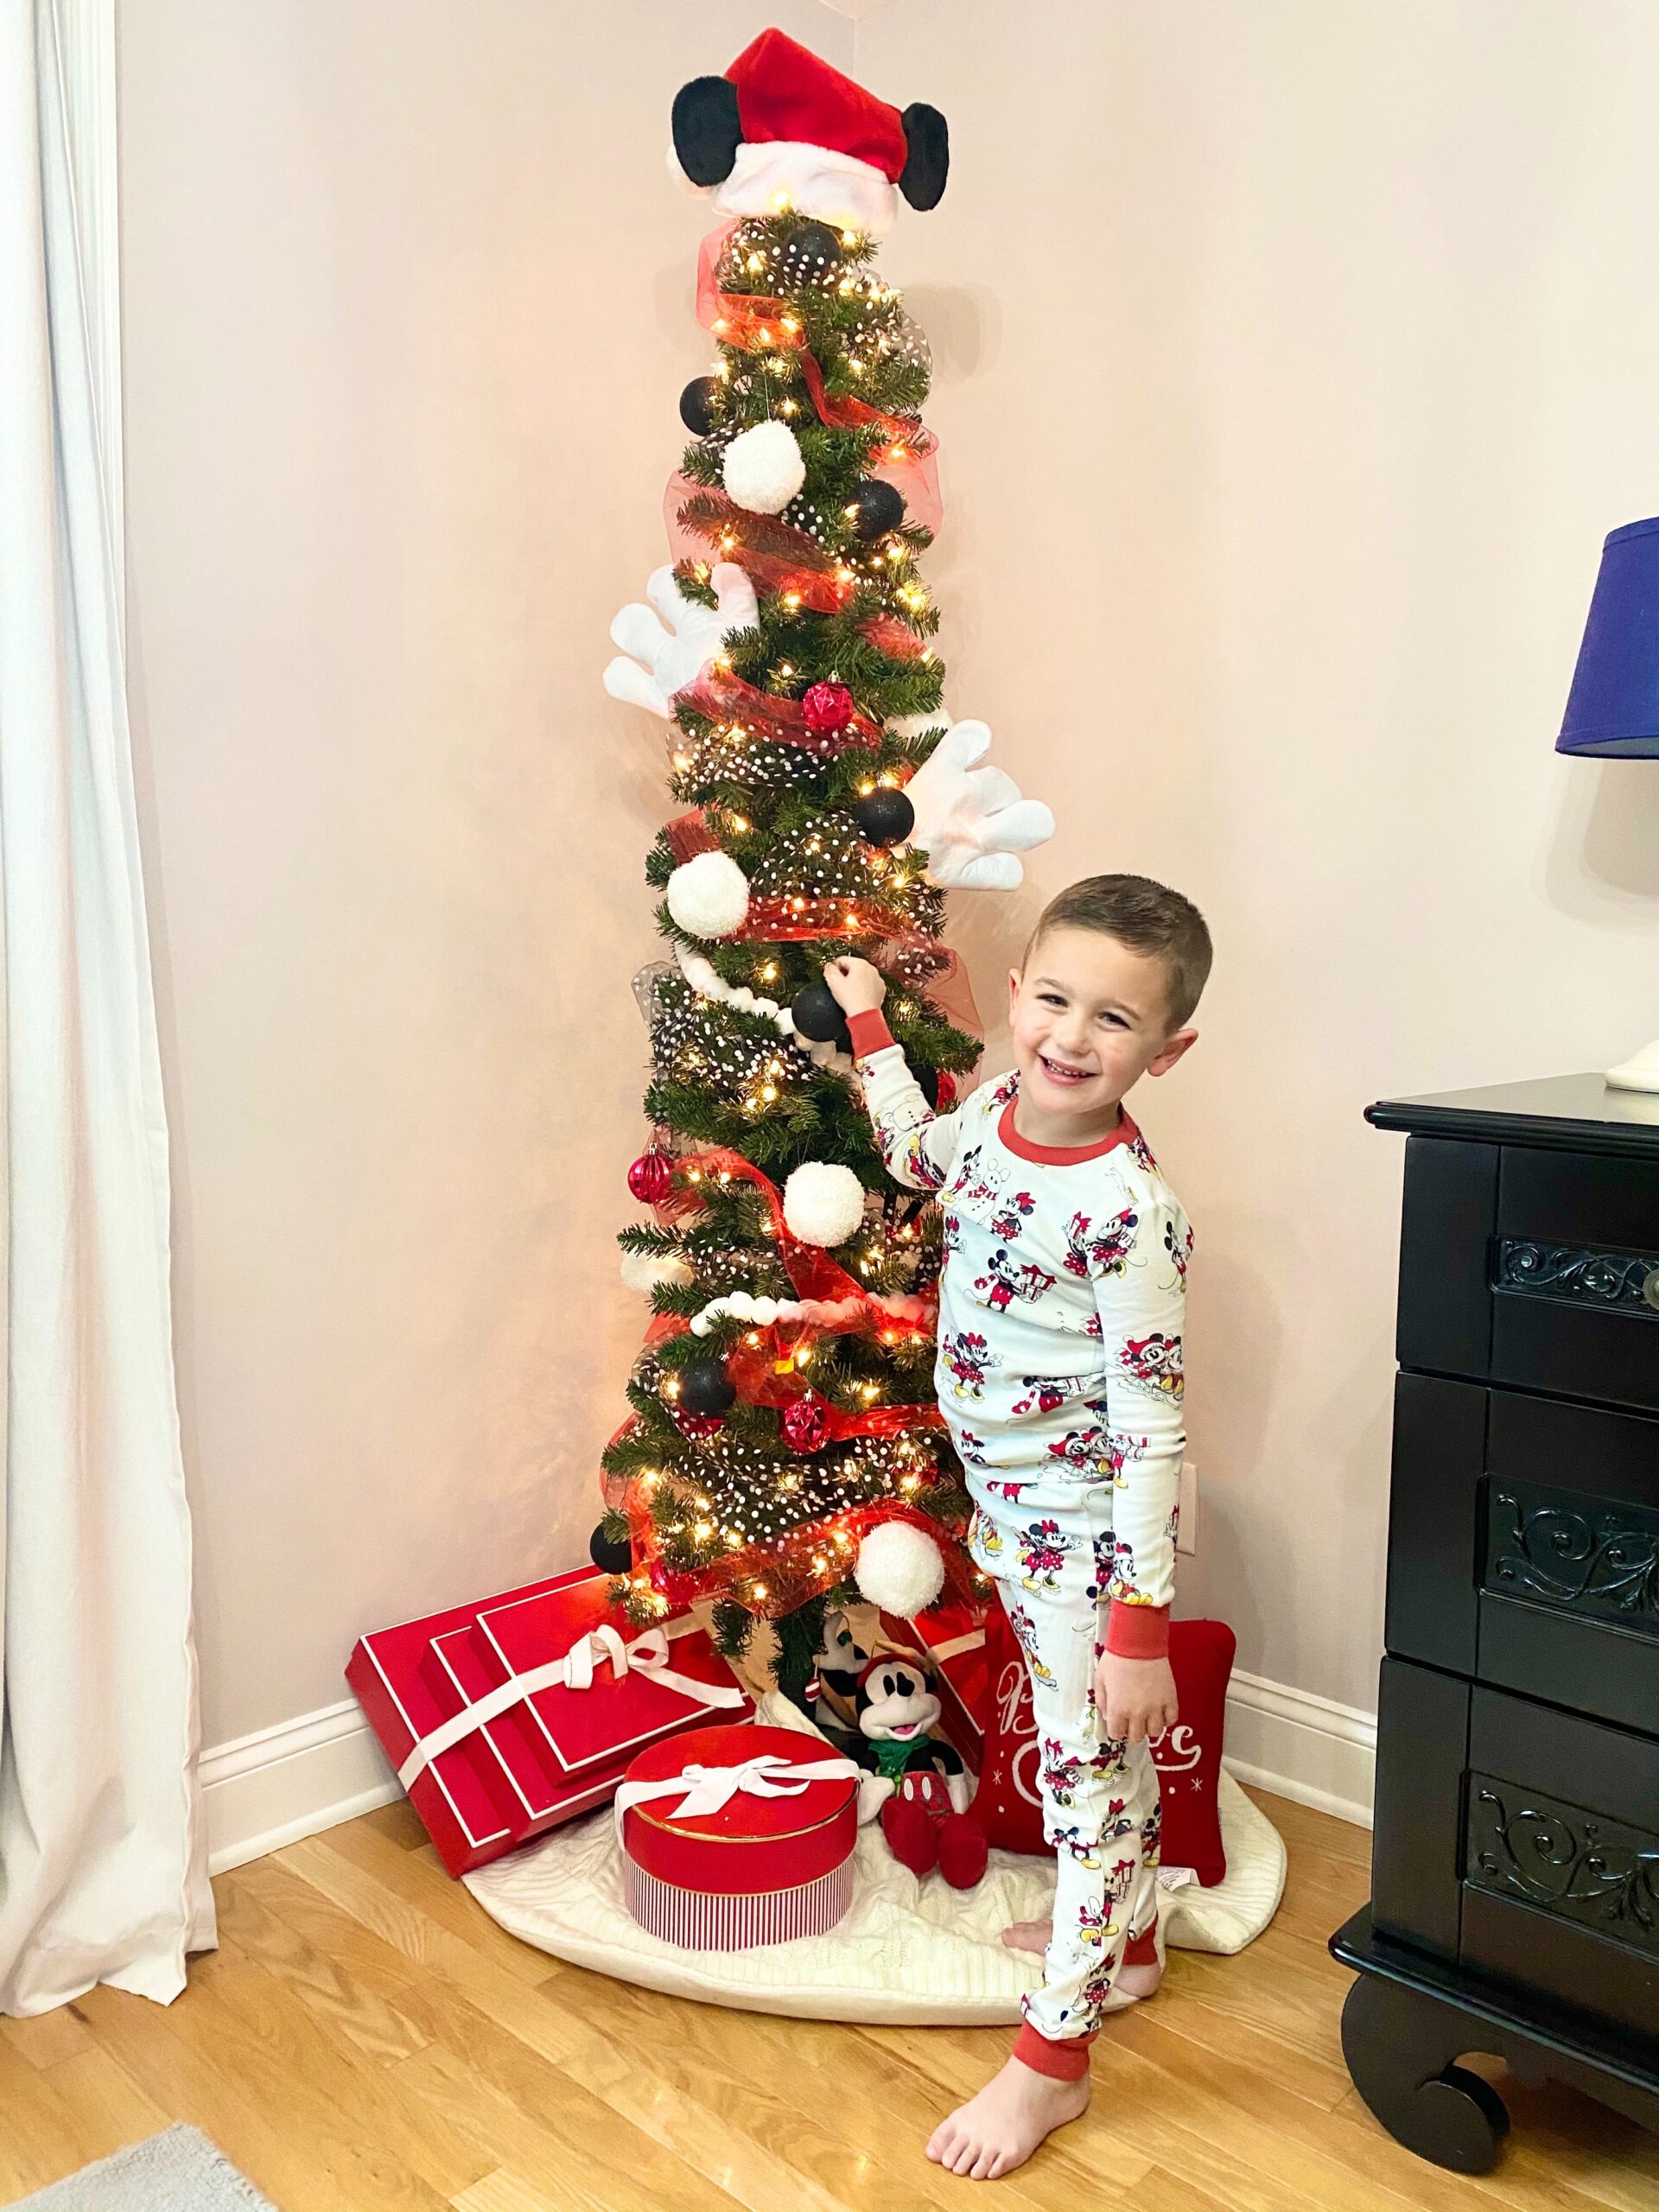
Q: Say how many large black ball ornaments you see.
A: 8